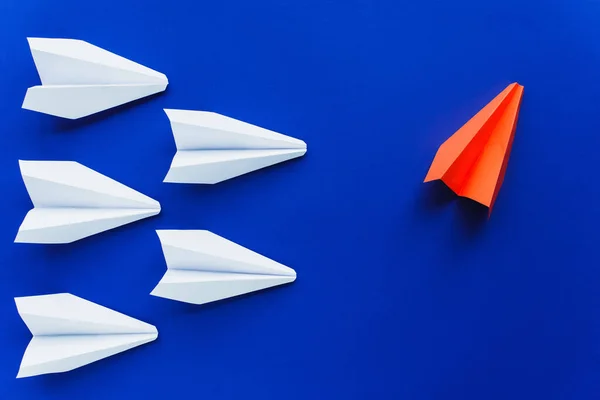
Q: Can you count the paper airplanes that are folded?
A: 6